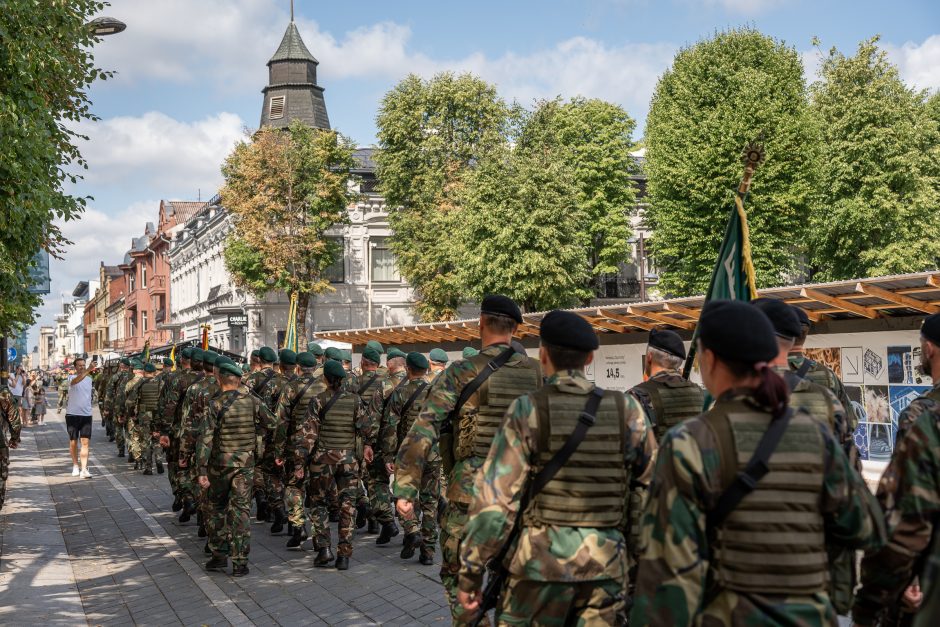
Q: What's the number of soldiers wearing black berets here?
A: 7